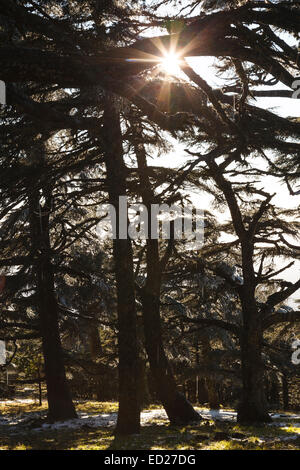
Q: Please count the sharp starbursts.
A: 1